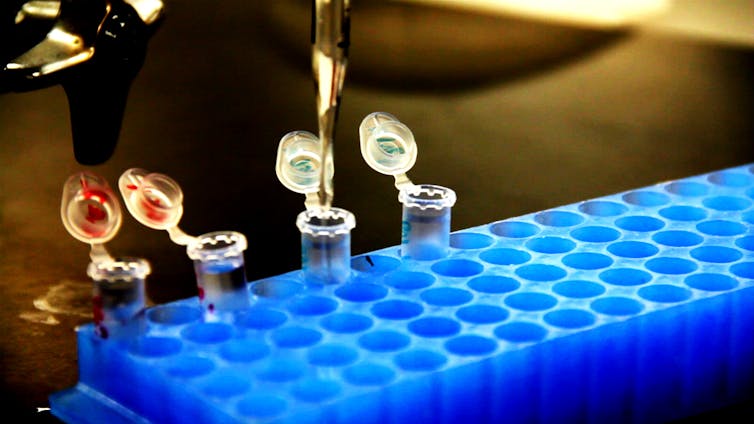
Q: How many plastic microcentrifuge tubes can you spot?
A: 4